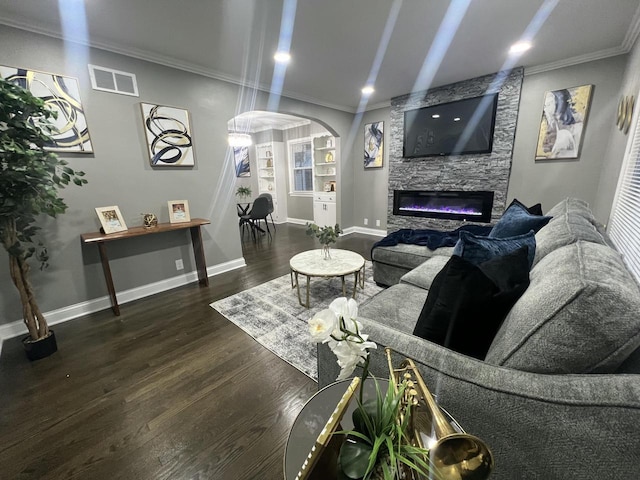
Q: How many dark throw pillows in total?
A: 4